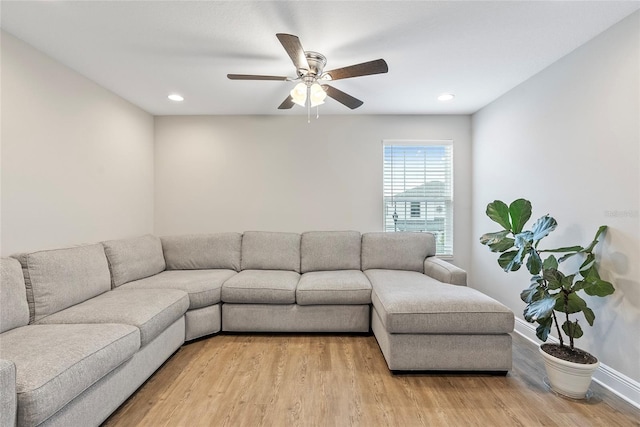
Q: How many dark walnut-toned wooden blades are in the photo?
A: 5